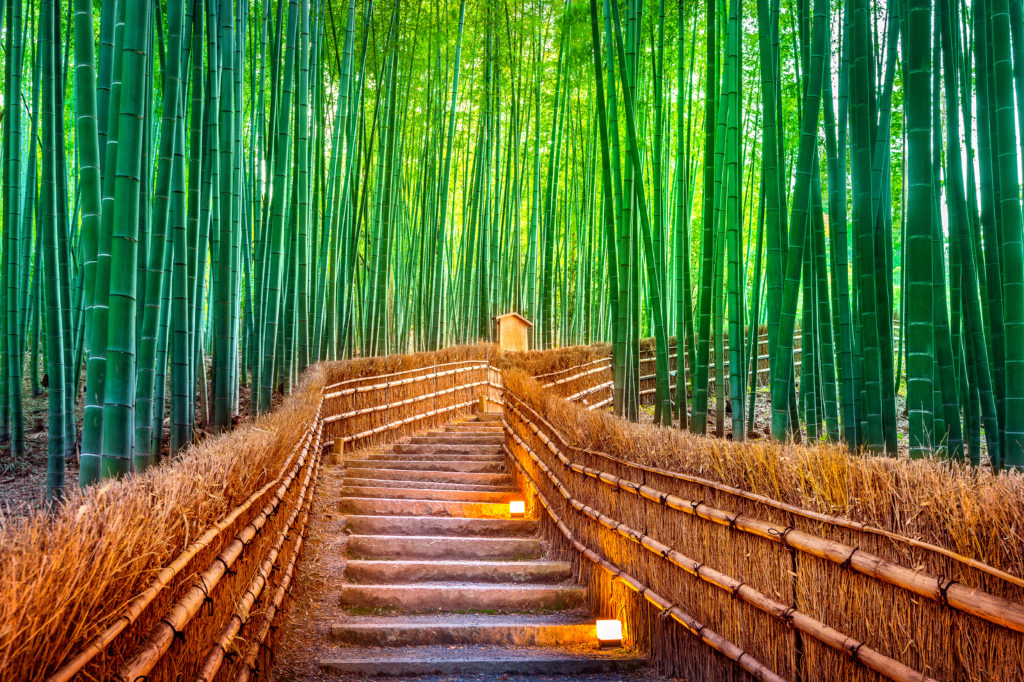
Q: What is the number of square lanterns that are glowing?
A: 2